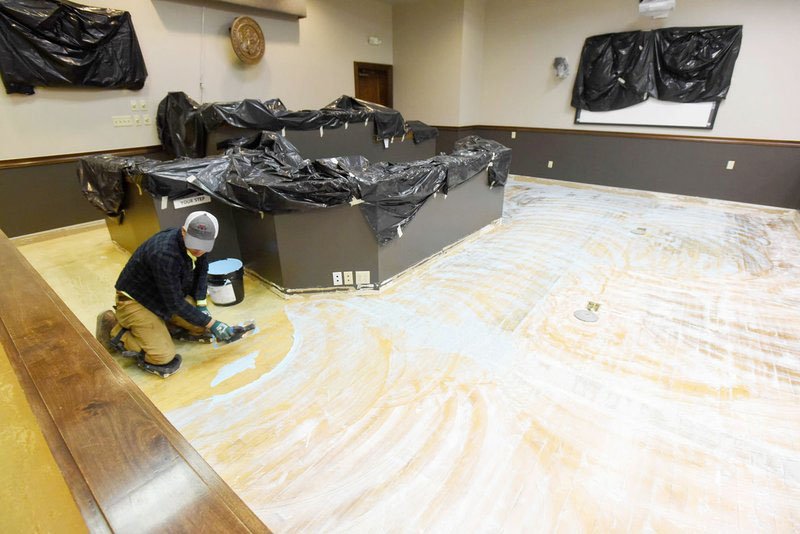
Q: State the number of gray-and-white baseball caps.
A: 1